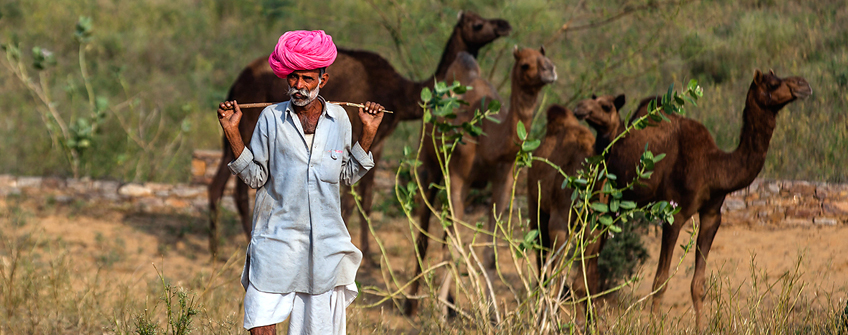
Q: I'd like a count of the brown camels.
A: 4